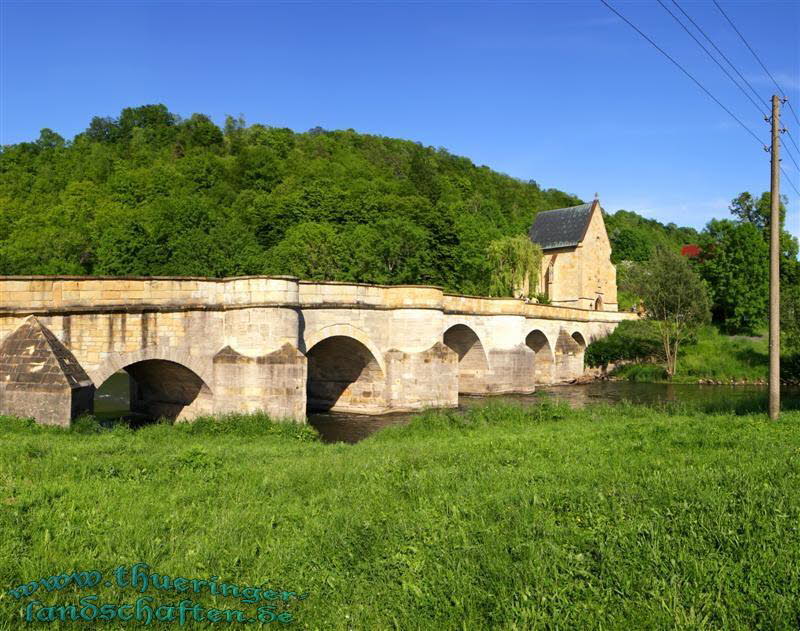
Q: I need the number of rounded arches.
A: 5